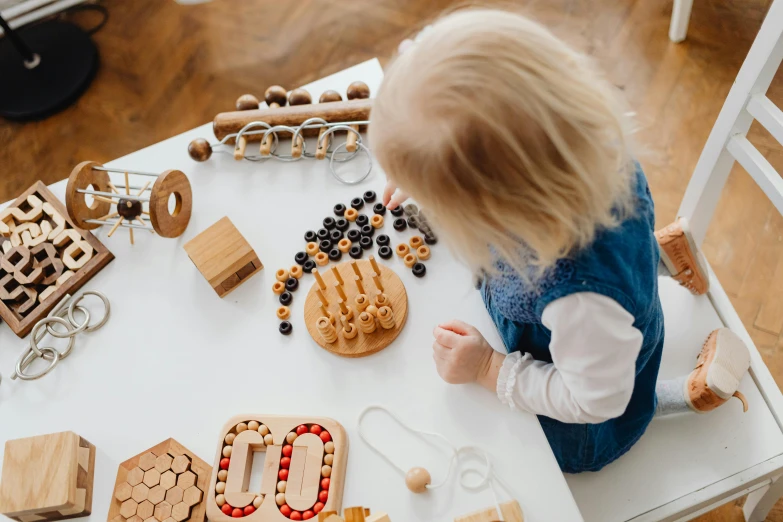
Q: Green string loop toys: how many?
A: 0